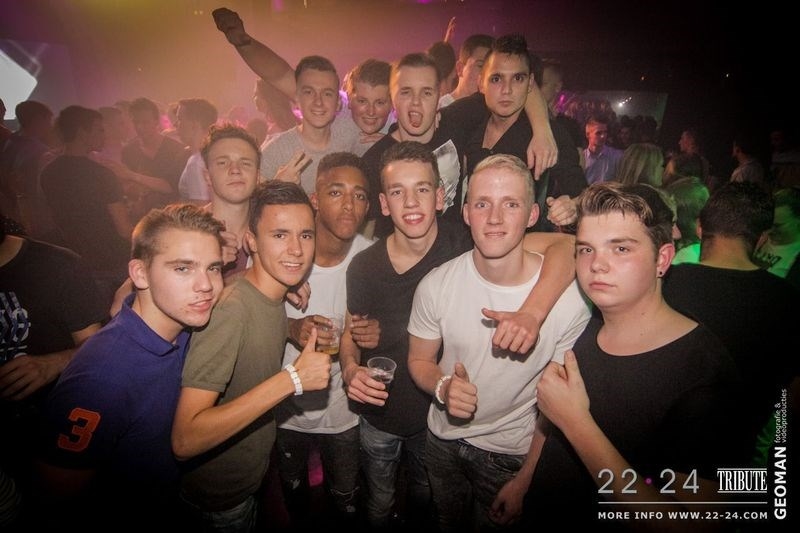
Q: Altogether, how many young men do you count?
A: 11